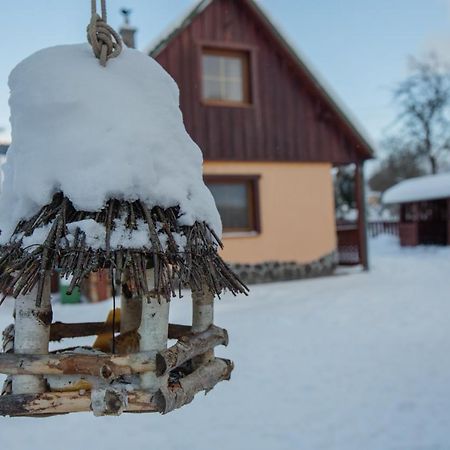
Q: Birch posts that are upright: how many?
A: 4